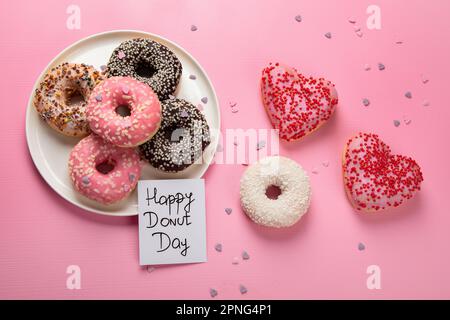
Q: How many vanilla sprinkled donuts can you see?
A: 1